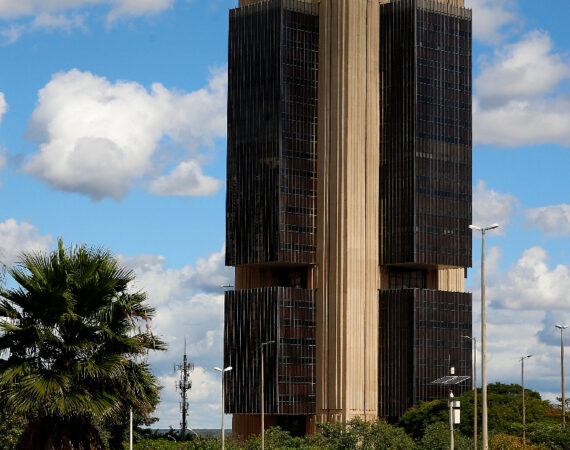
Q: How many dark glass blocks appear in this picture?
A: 4